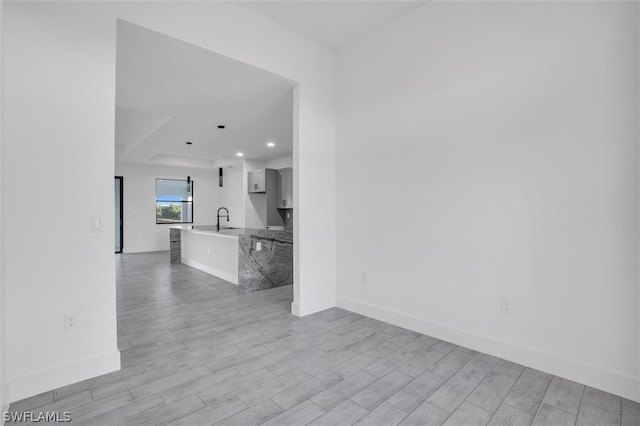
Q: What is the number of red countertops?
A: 0